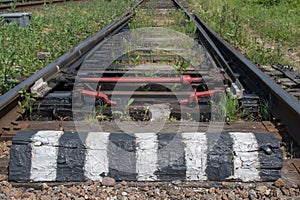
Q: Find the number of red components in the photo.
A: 3